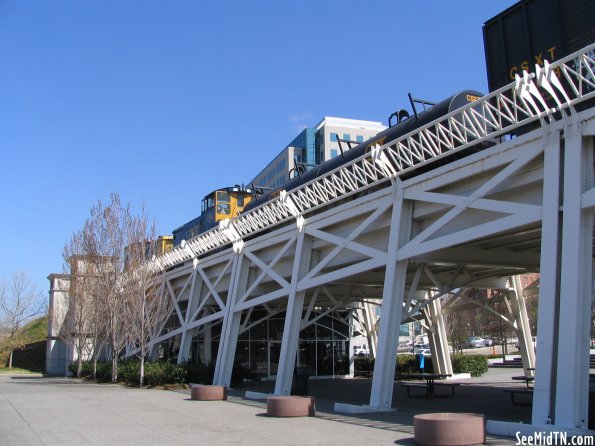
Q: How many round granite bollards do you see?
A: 3